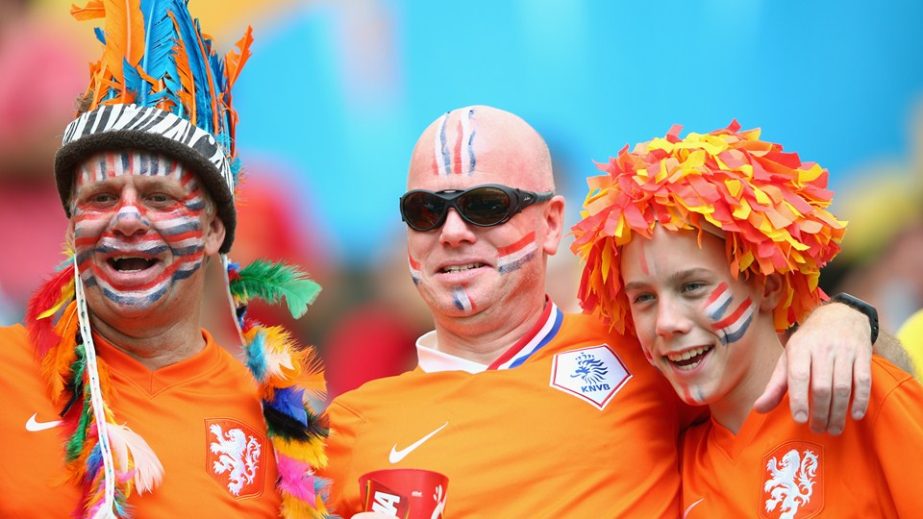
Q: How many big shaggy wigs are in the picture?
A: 1